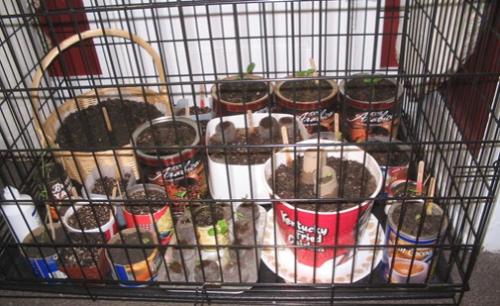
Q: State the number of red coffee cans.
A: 4